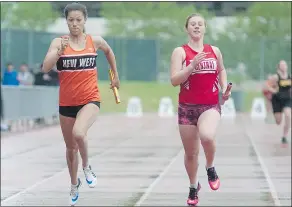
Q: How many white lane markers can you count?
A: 4